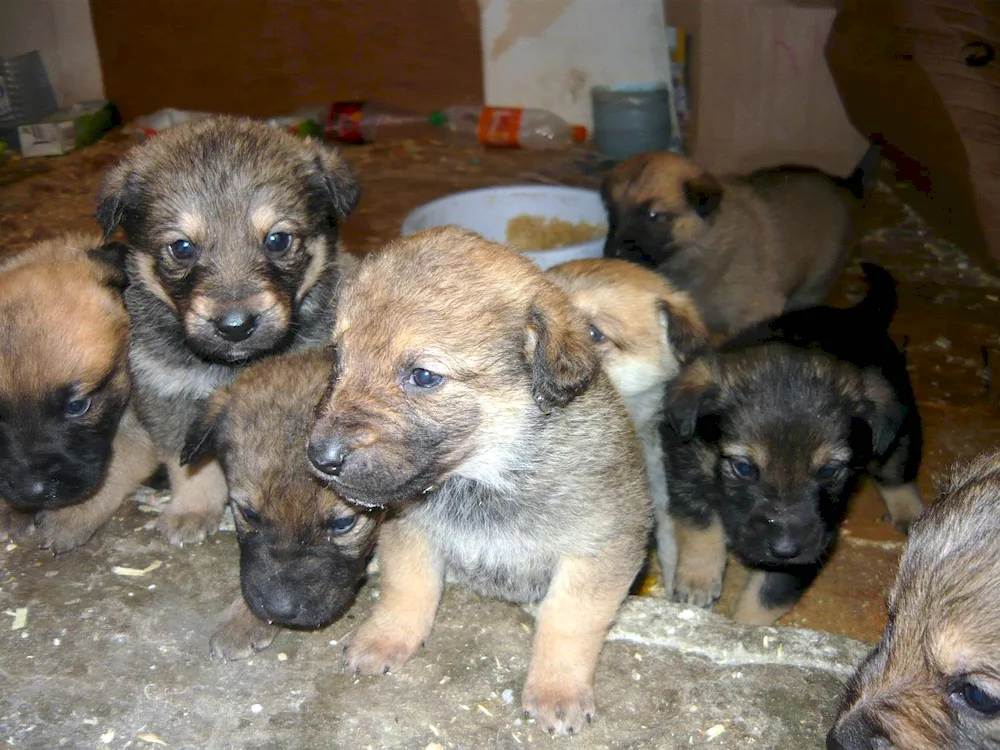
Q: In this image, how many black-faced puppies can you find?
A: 4